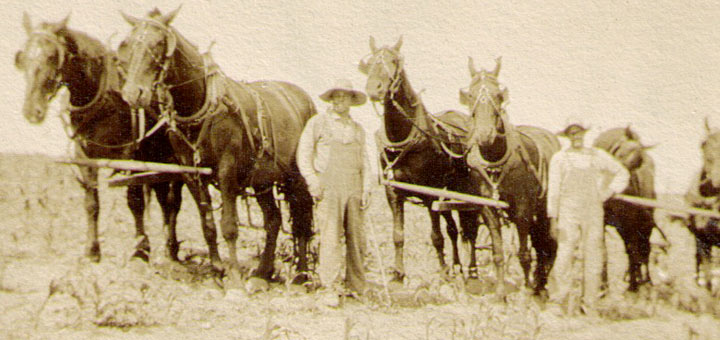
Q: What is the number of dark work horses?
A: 6